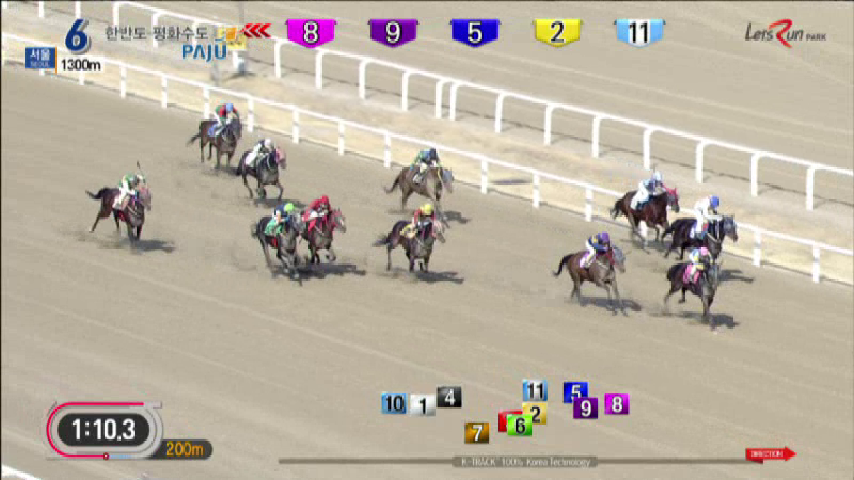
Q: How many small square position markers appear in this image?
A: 11